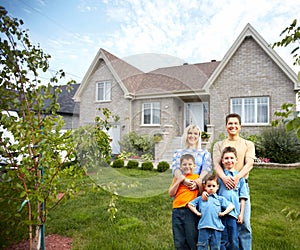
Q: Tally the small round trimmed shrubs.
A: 4